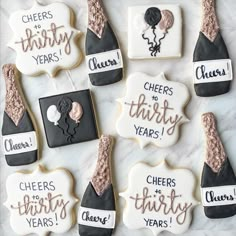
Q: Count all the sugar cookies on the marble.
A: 11